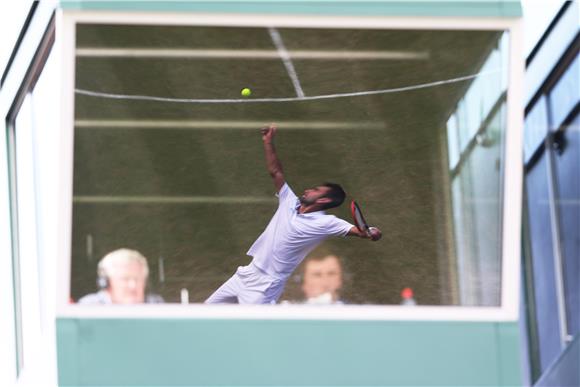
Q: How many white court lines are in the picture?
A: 2